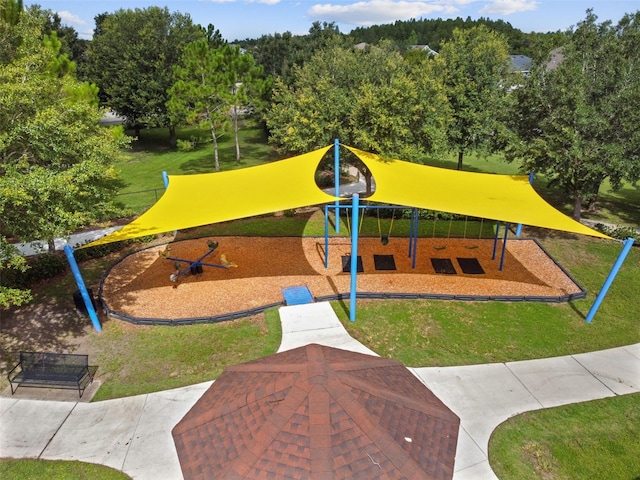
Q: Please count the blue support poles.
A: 6